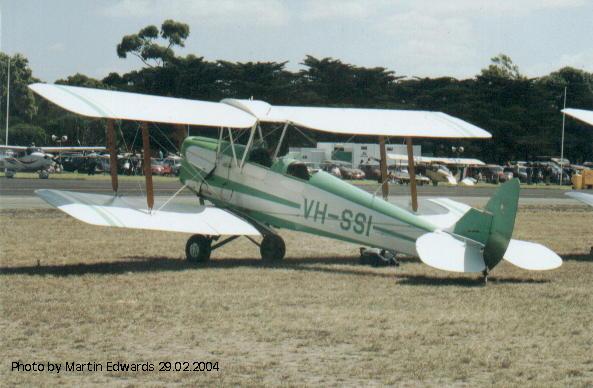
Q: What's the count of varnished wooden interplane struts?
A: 4